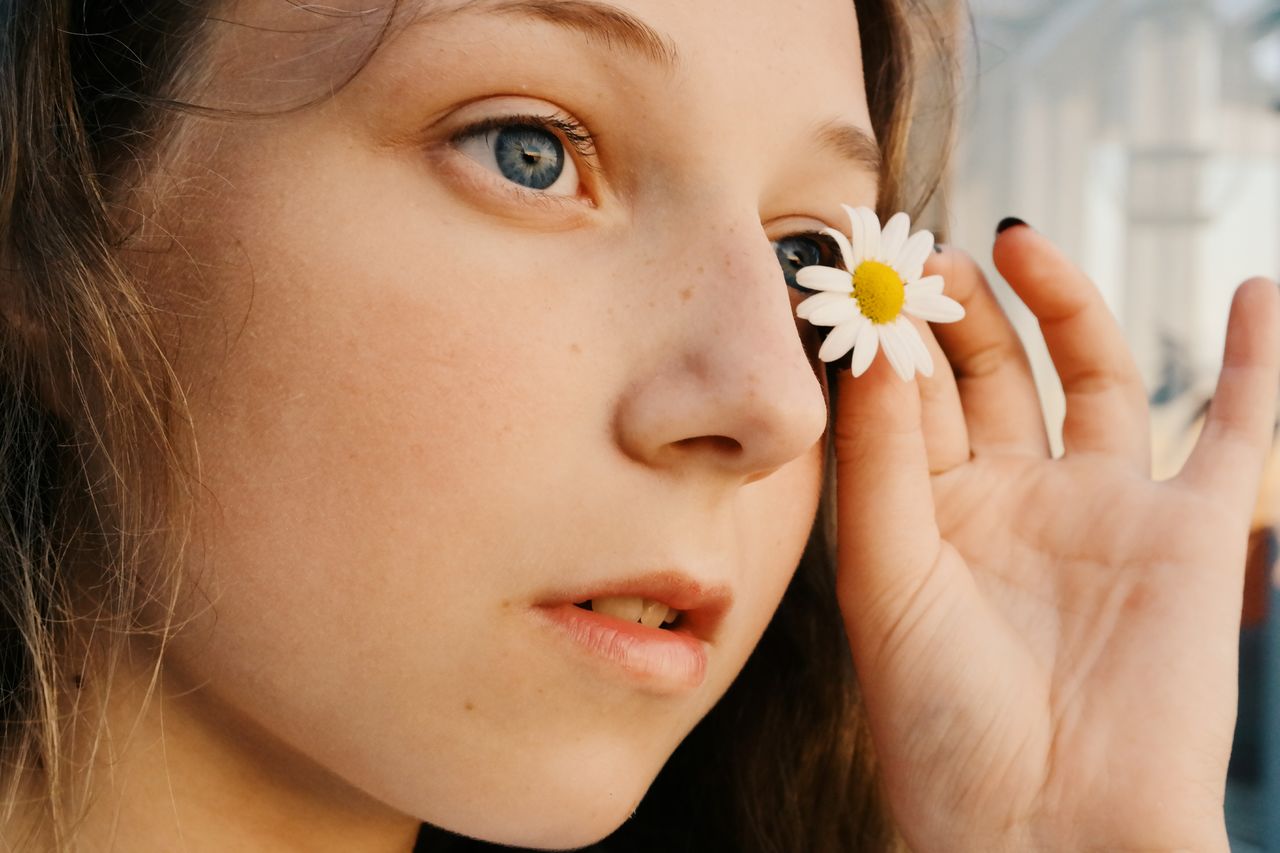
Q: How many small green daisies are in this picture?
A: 0